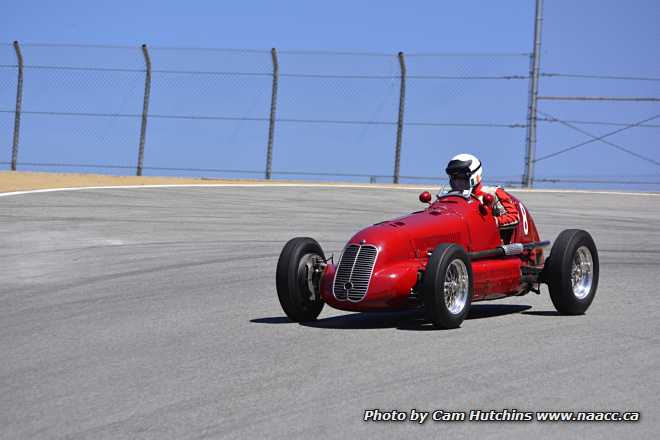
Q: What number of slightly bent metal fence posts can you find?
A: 4